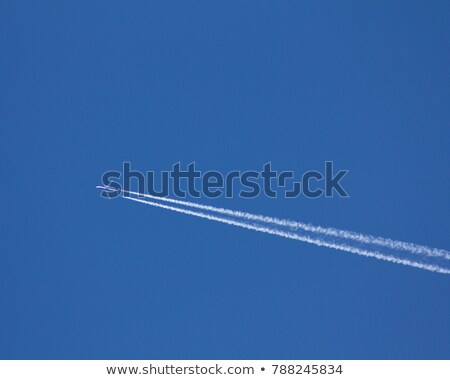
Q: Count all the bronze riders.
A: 0